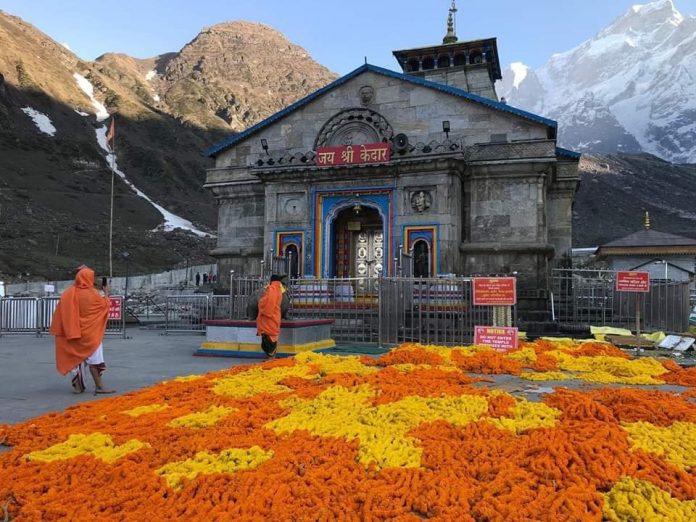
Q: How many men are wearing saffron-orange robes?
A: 2